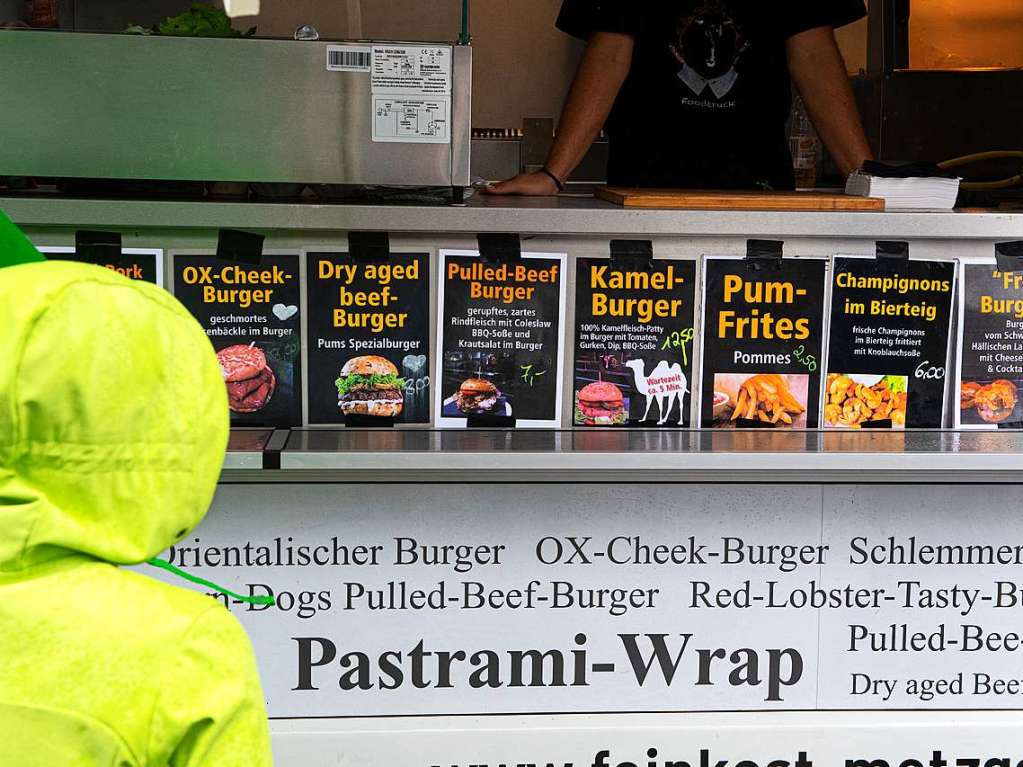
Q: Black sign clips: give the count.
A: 8